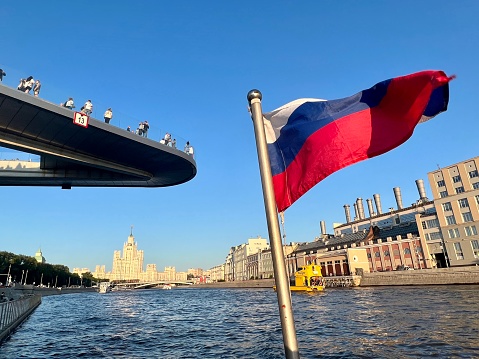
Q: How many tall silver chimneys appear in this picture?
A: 8